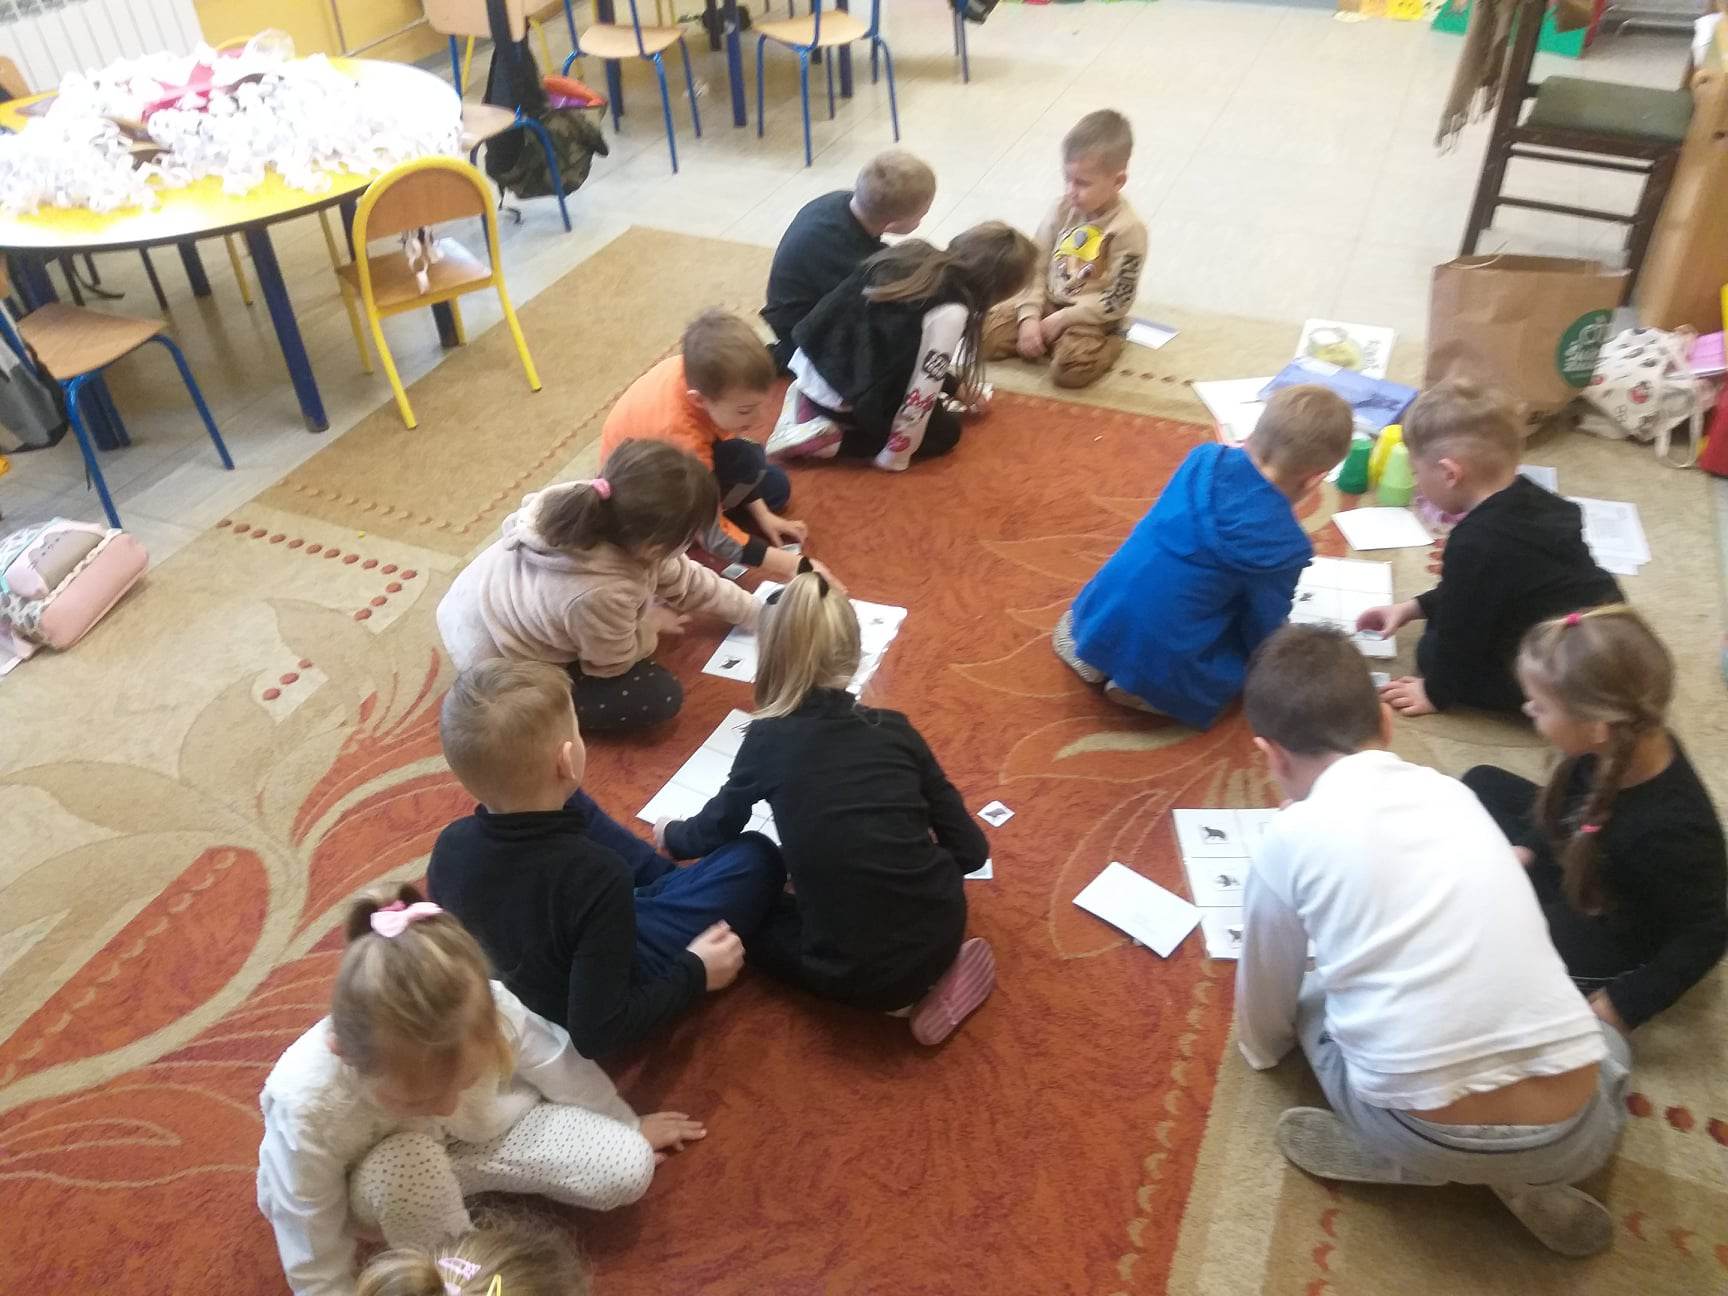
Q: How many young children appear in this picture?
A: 13